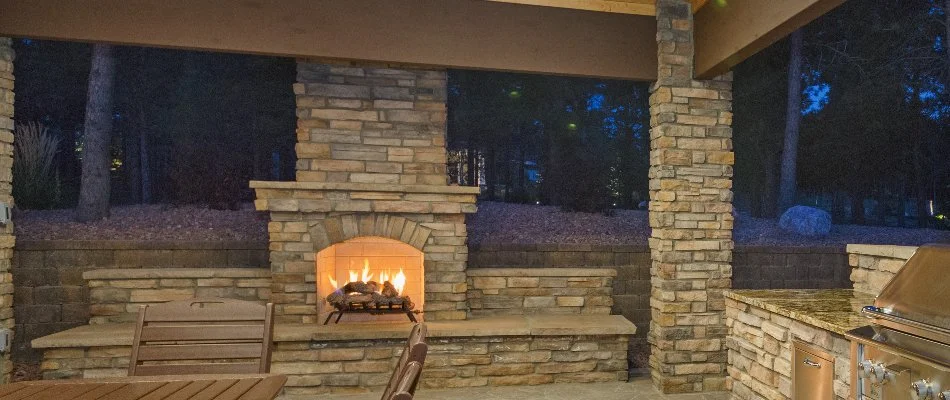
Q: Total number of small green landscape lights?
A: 2